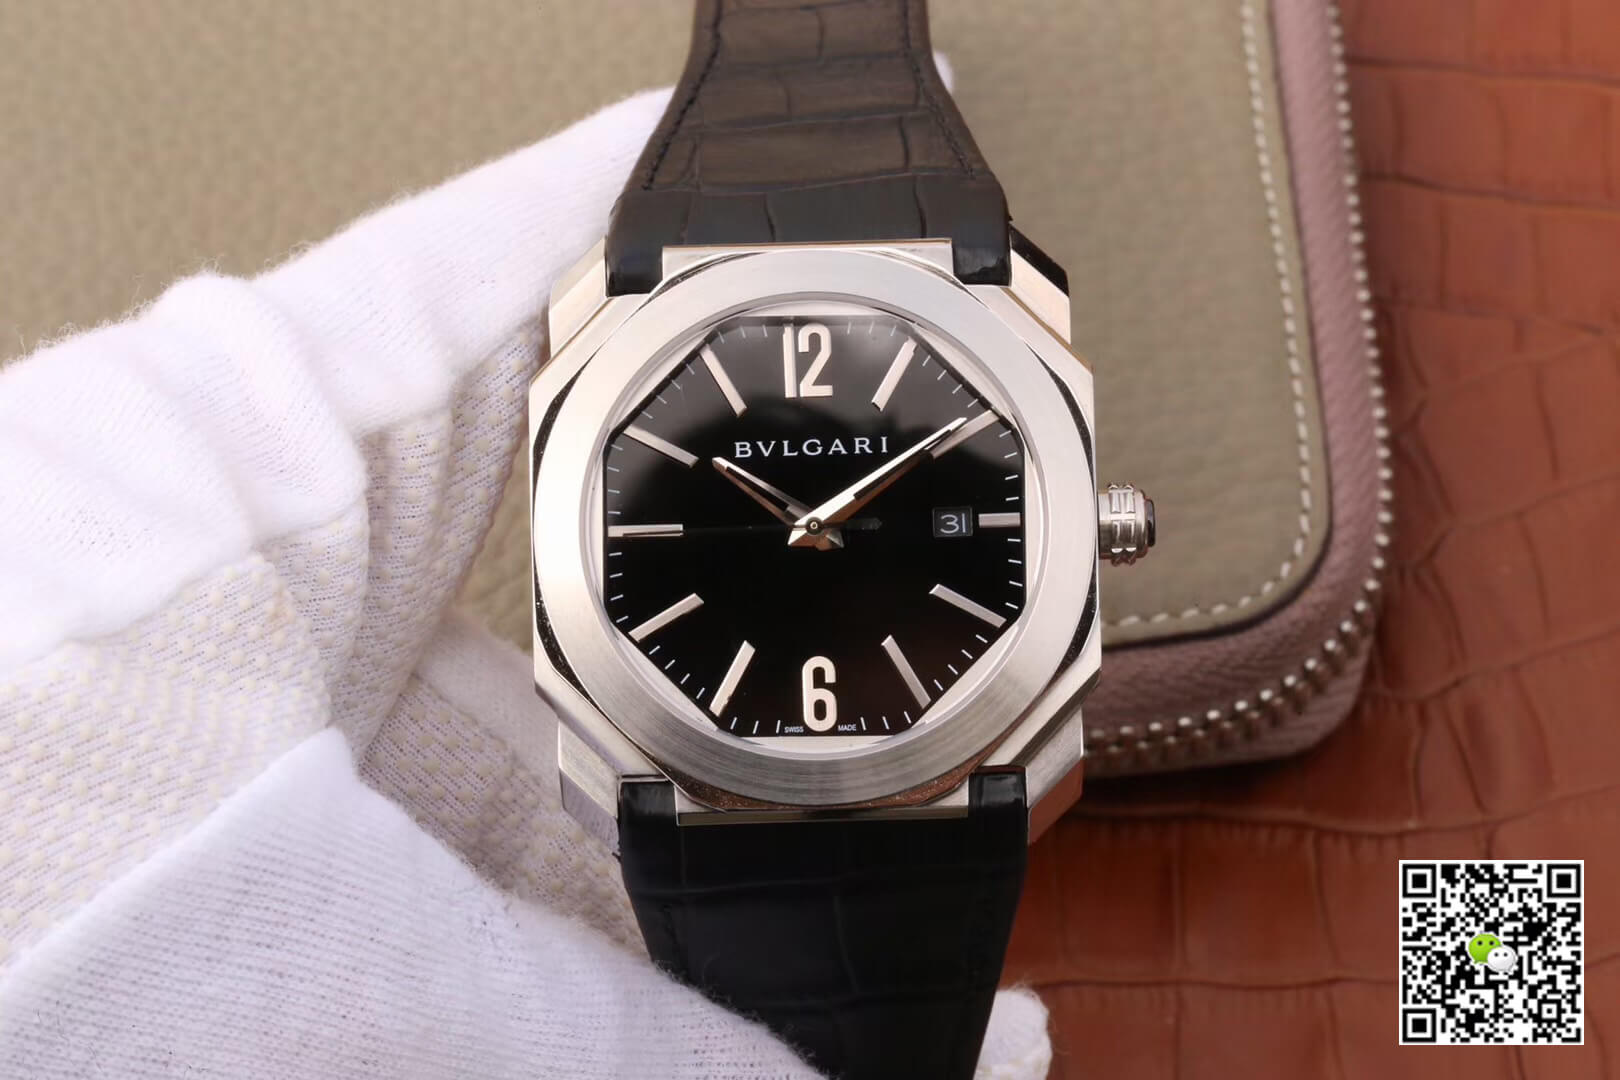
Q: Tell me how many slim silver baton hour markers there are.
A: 10